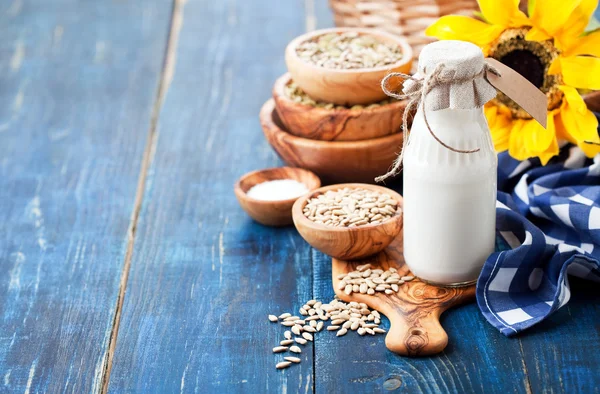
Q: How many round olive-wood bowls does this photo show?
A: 5